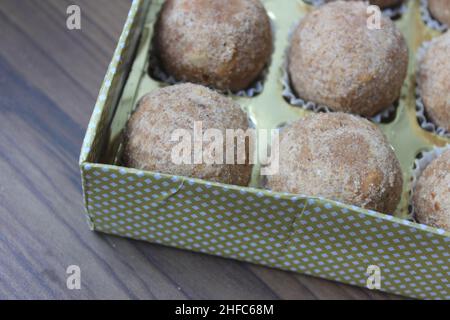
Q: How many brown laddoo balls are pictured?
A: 8